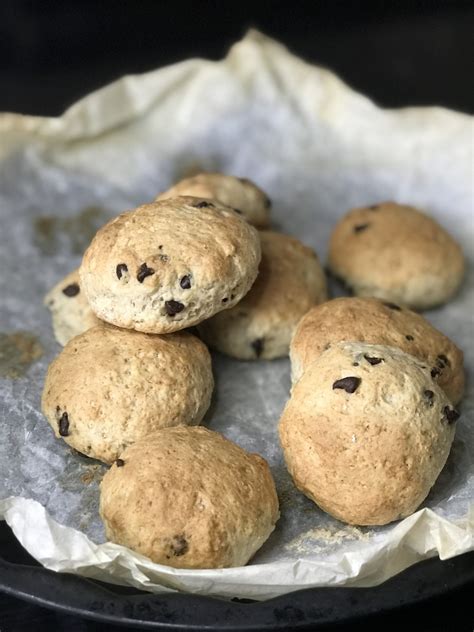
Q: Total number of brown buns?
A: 9